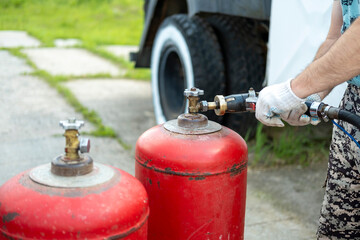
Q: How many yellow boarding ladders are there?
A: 0